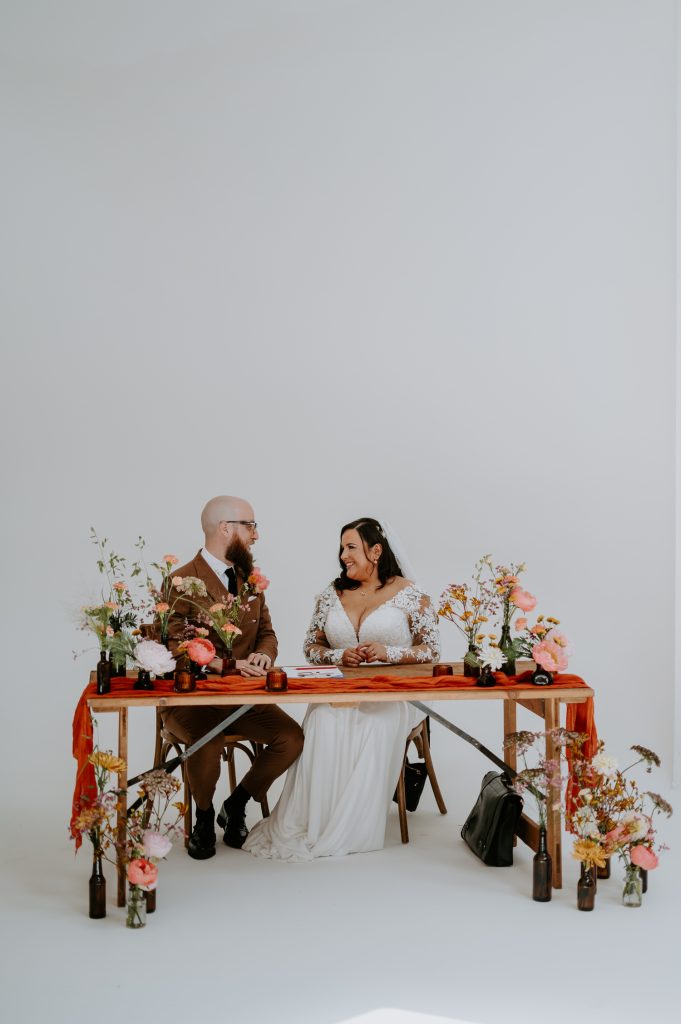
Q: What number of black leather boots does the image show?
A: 2